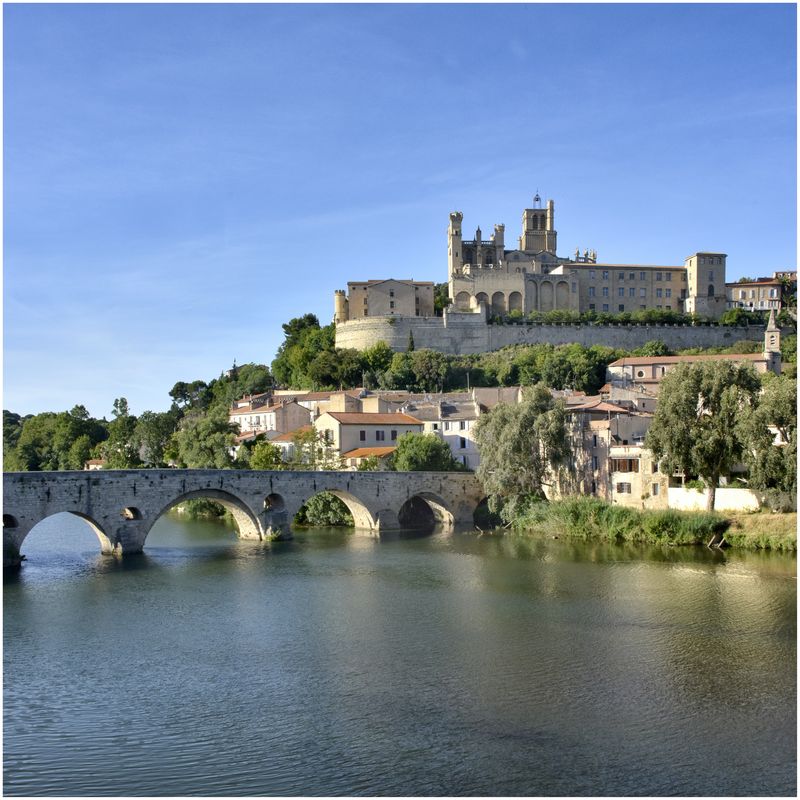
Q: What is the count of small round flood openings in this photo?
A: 3